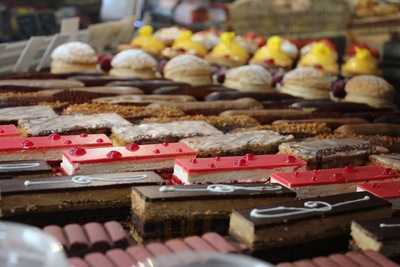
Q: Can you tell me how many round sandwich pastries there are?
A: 6